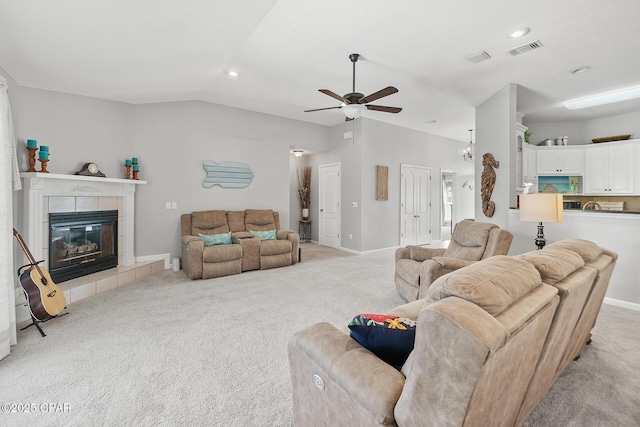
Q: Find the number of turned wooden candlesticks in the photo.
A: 6